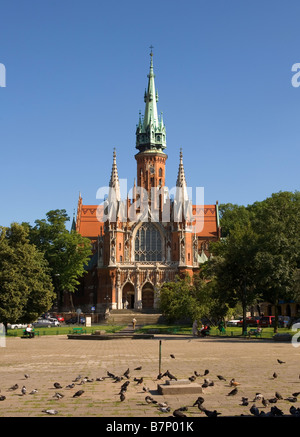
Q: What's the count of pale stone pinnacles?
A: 2